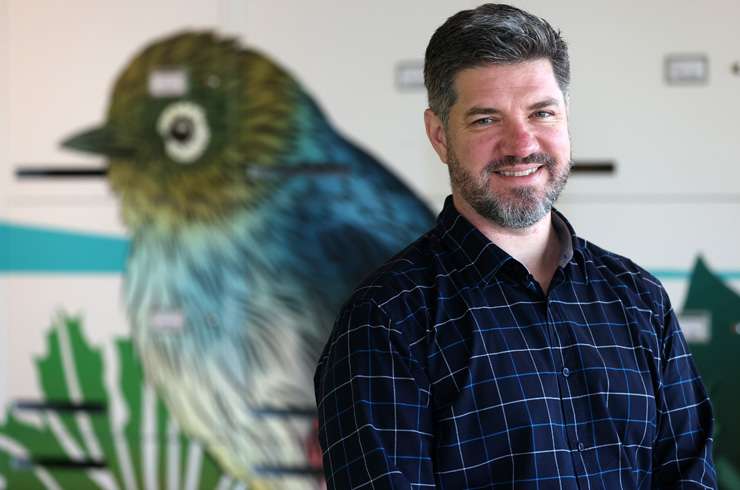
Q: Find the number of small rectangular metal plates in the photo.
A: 5